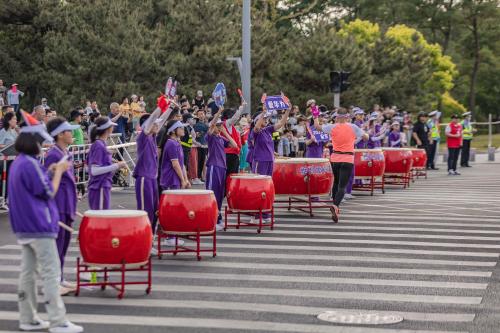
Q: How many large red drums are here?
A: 7